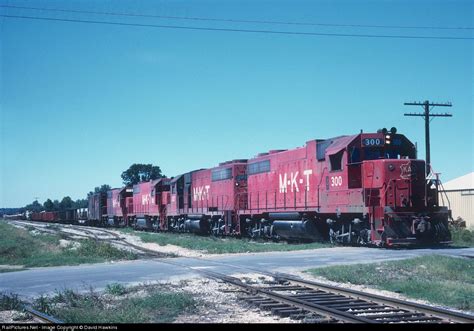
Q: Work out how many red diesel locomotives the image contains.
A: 4